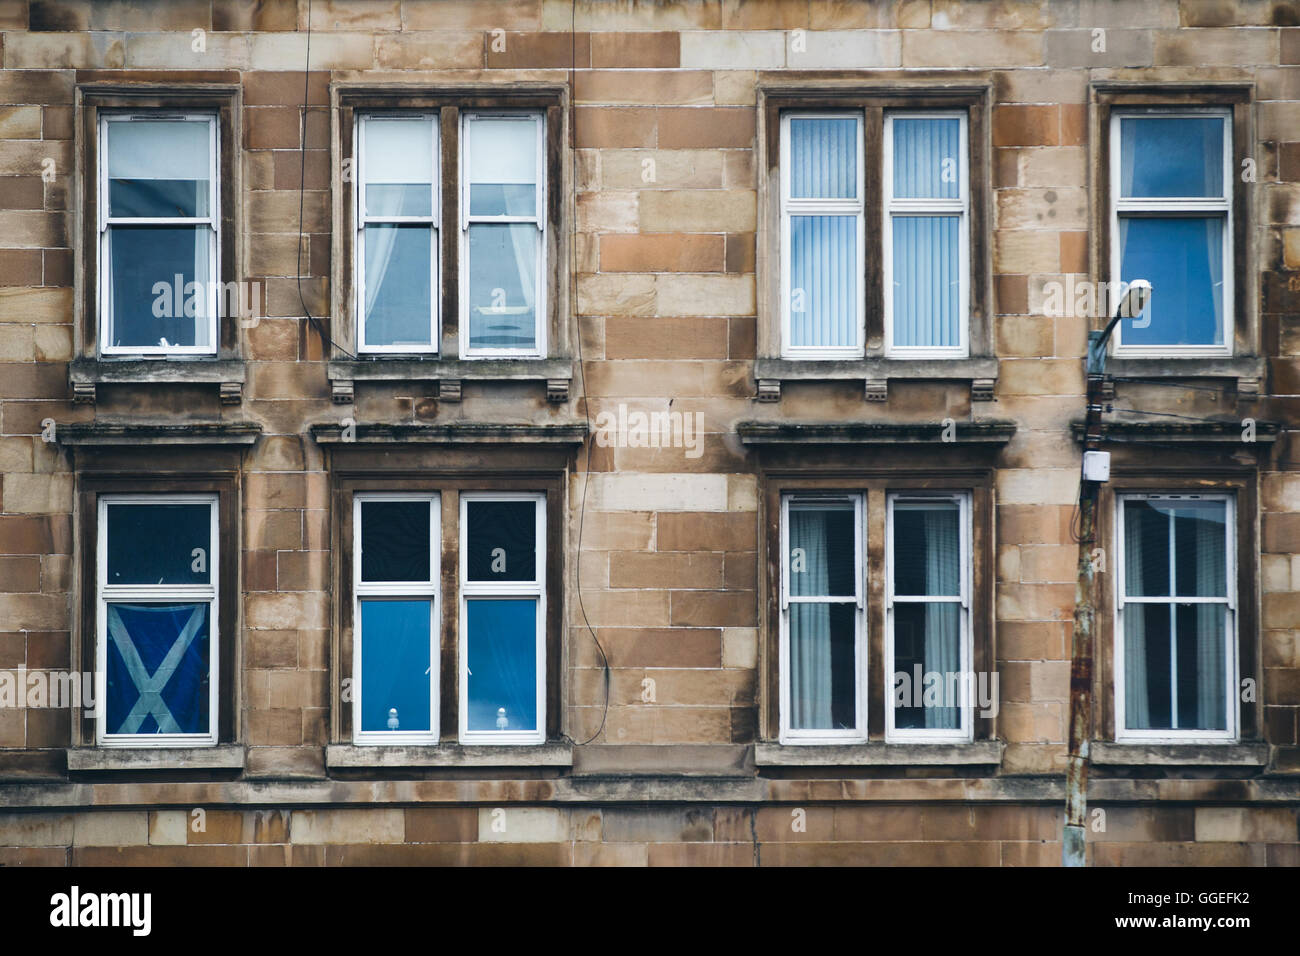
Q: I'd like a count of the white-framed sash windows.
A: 12